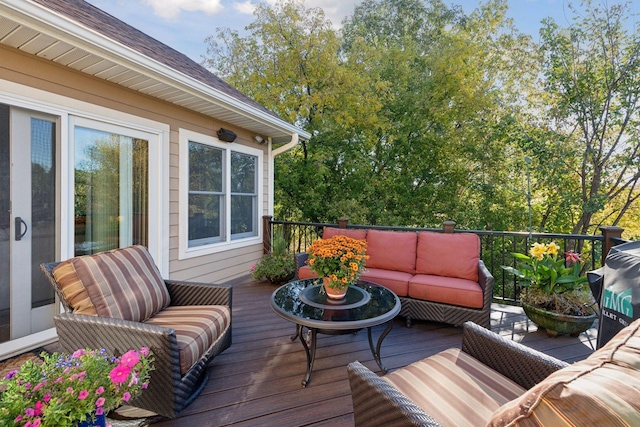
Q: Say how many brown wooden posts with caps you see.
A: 4